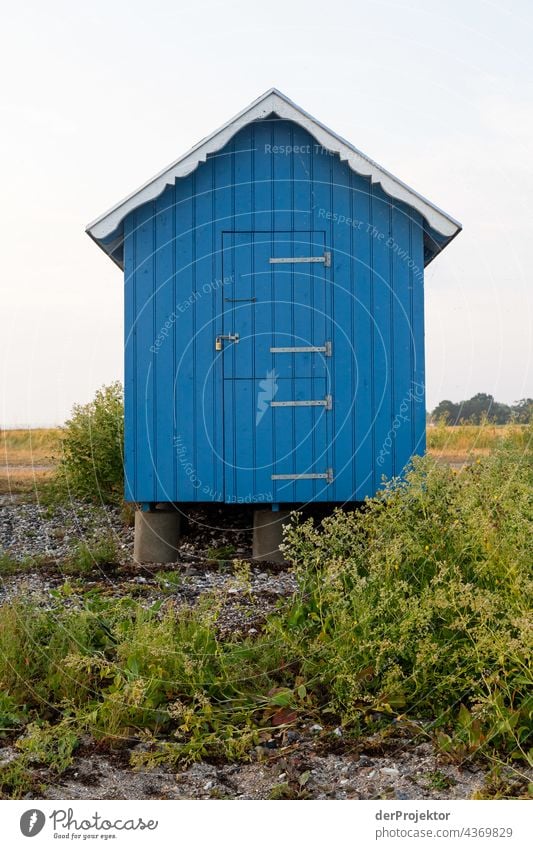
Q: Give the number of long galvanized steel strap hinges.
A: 4